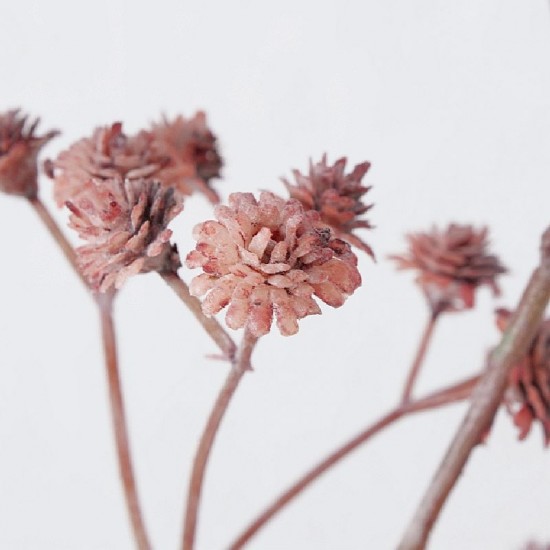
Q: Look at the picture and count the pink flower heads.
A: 8